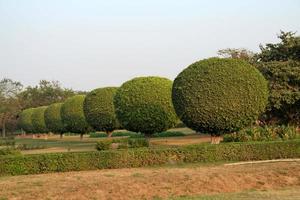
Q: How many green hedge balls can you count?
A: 7